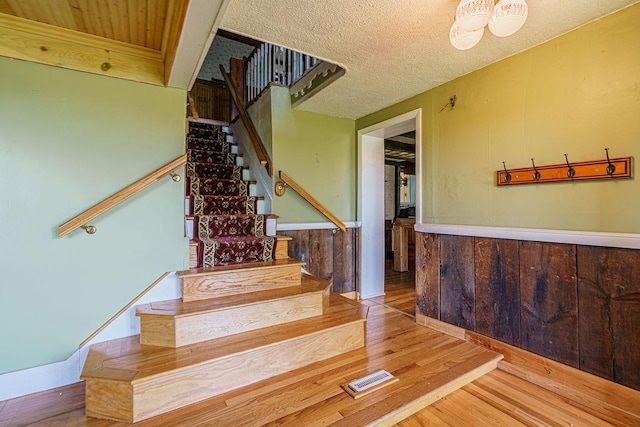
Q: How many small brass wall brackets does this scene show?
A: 4